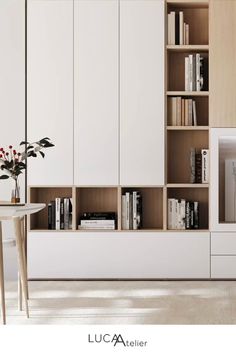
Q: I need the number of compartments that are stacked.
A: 5